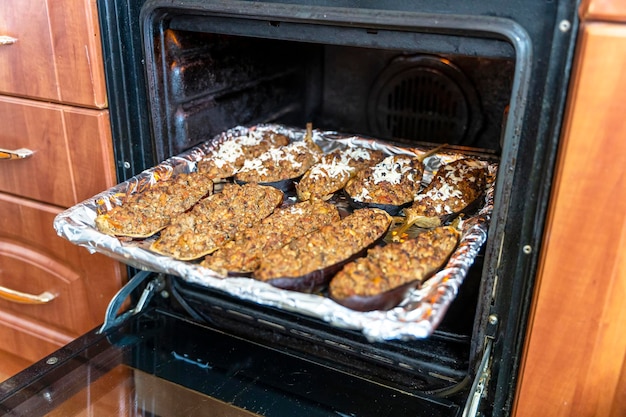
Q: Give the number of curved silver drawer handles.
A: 3